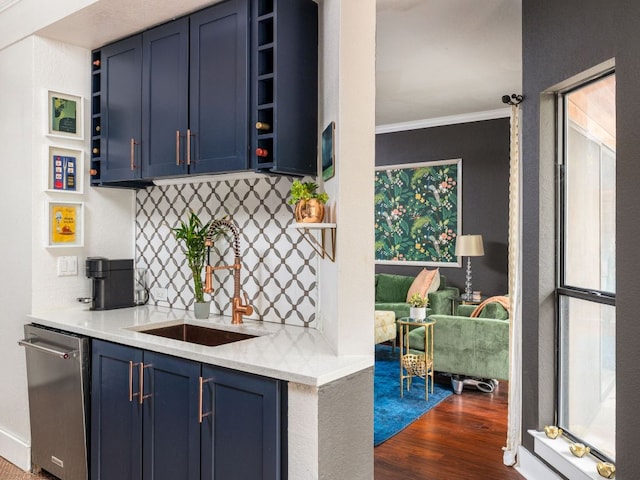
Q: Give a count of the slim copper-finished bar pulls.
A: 6